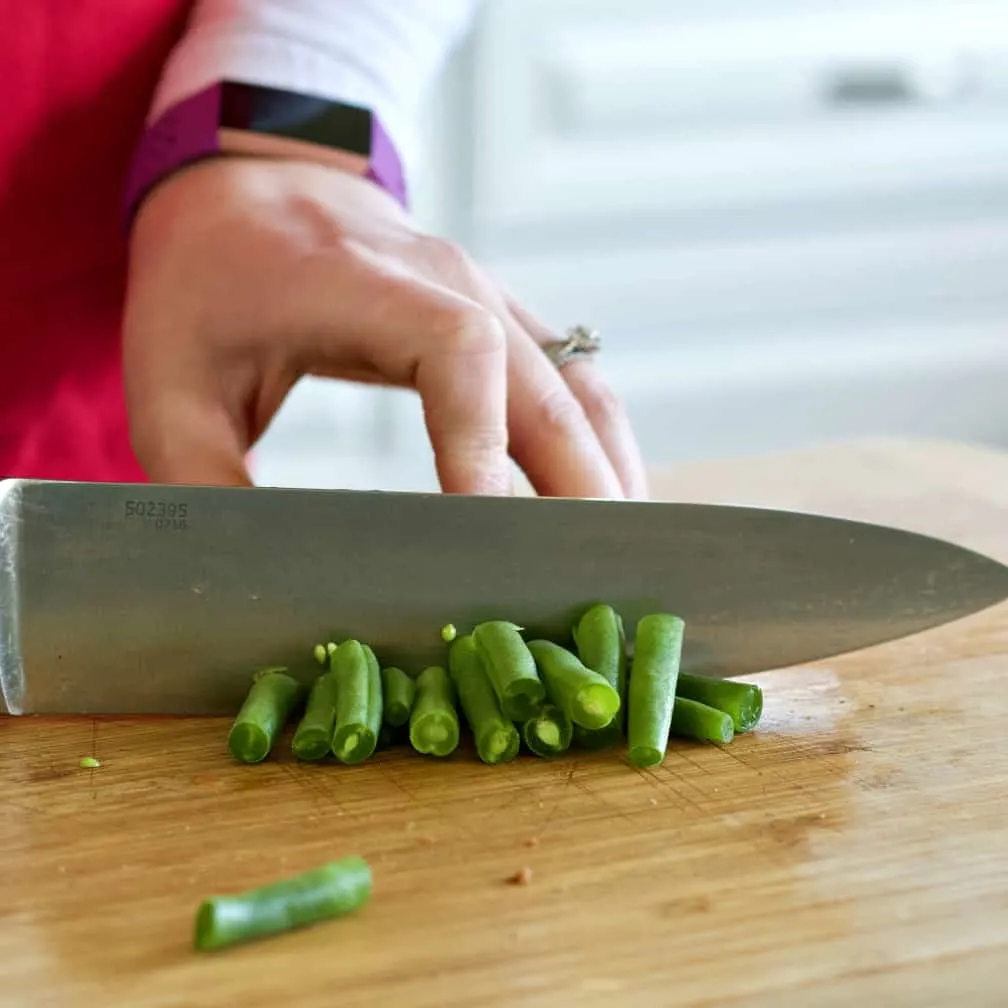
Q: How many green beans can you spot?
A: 14